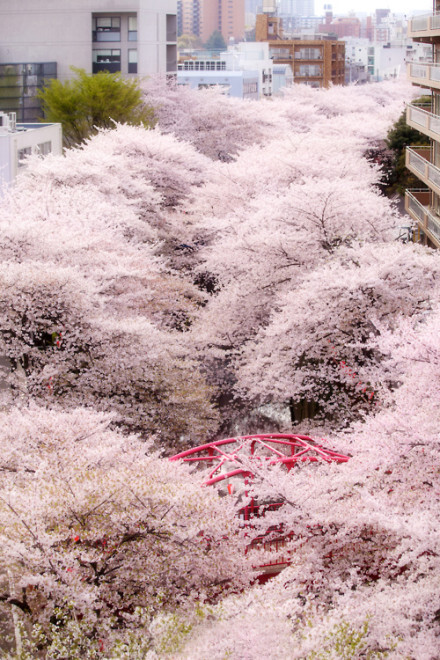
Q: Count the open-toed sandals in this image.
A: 0